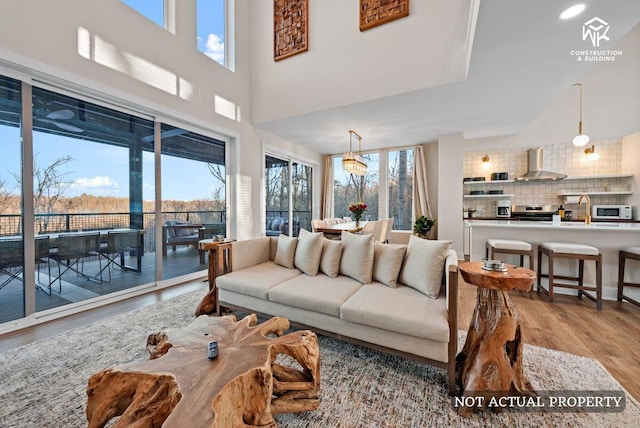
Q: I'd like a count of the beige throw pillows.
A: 6